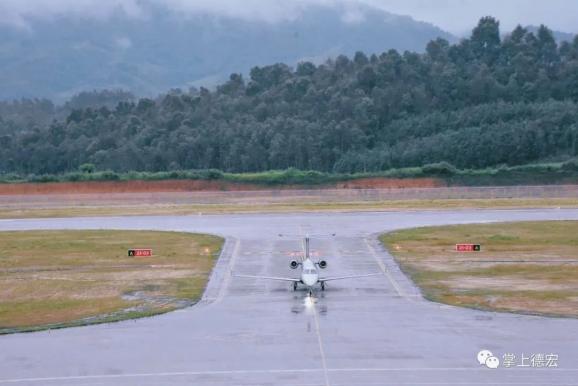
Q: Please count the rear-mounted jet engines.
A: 2